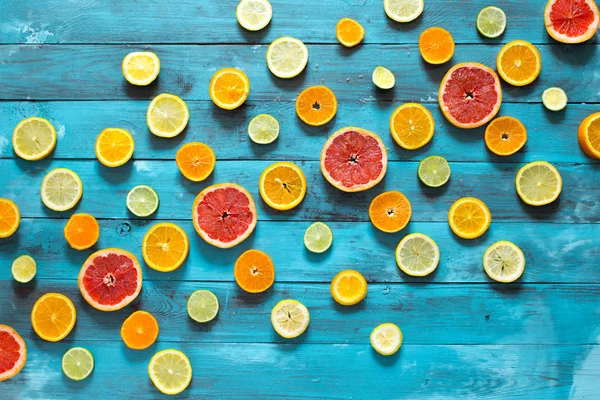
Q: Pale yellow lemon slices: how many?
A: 13